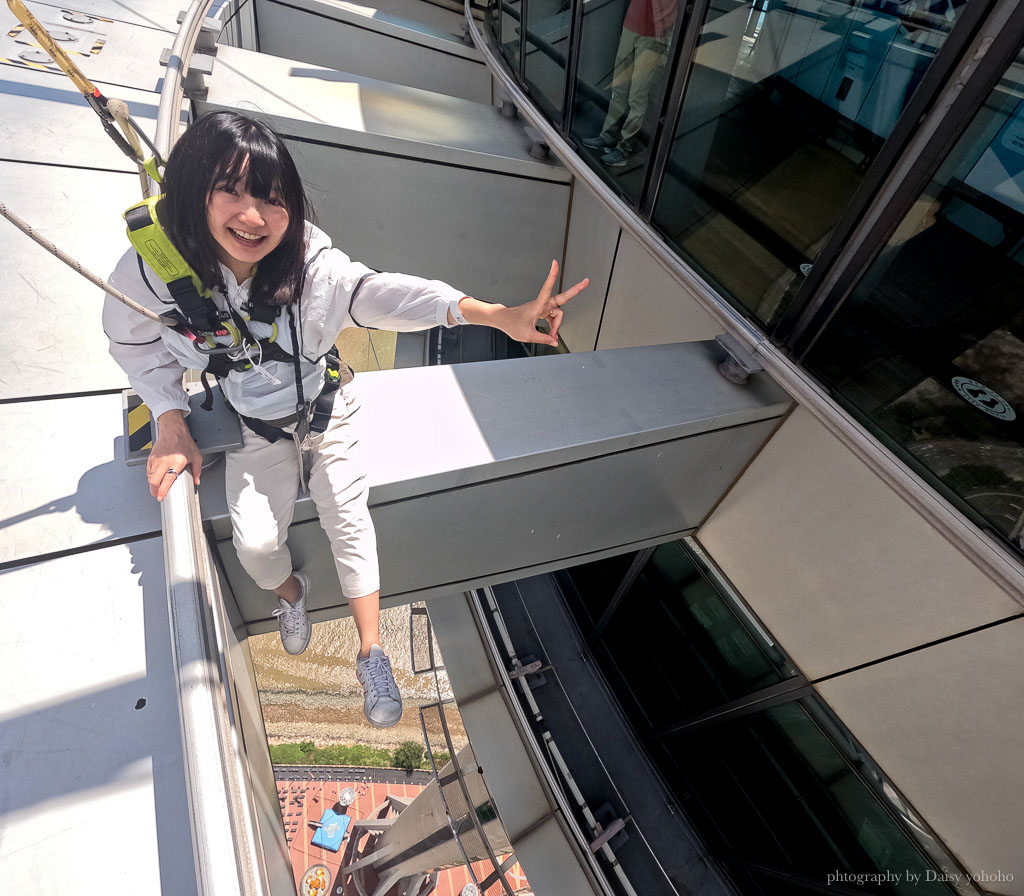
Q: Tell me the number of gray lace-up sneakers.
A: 2